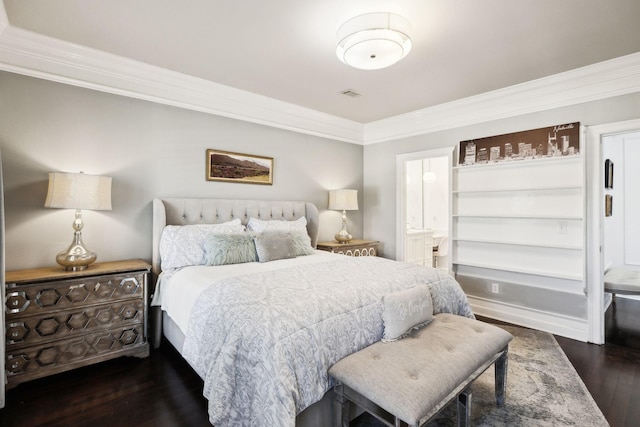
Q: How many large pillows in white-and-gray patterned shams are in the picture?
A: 2